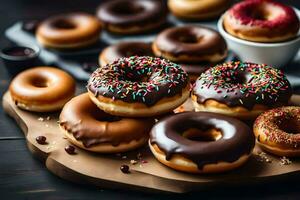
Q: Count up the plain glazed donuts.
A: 3